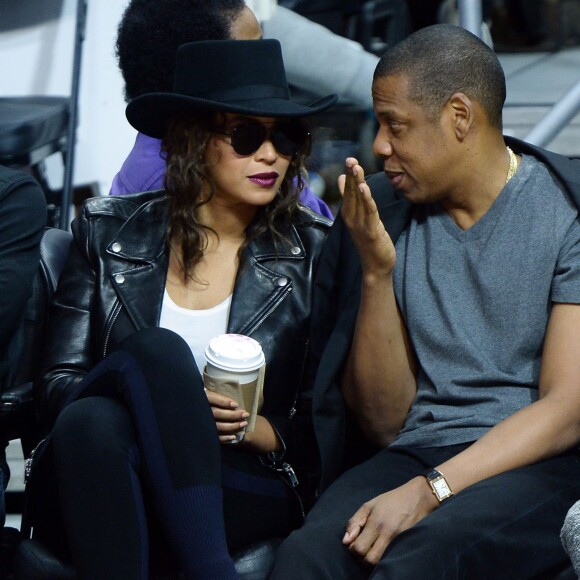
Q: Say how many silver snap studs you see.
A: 4